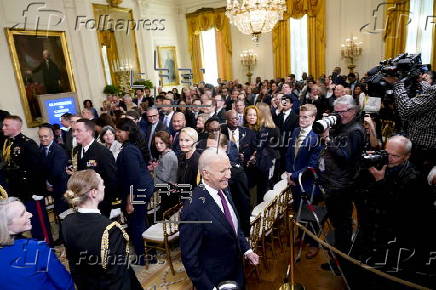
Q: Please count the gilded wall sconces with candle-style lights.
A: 2